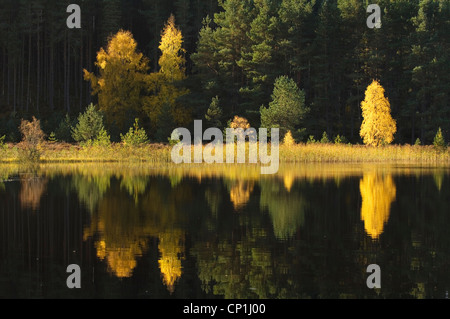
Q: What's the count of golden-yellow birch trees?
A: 3